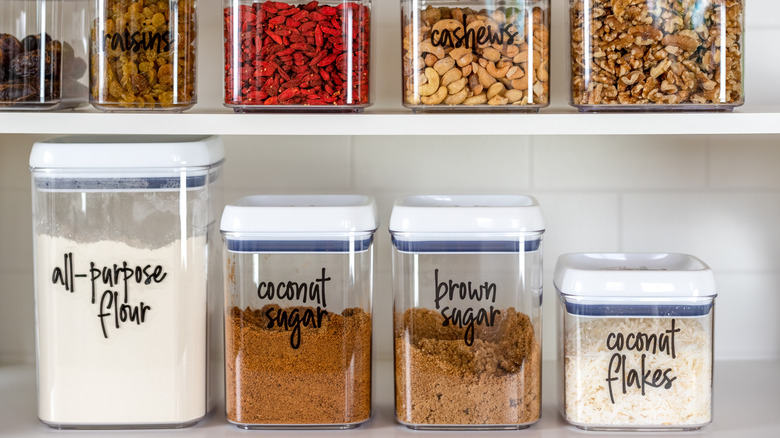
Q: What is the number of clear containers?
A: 9